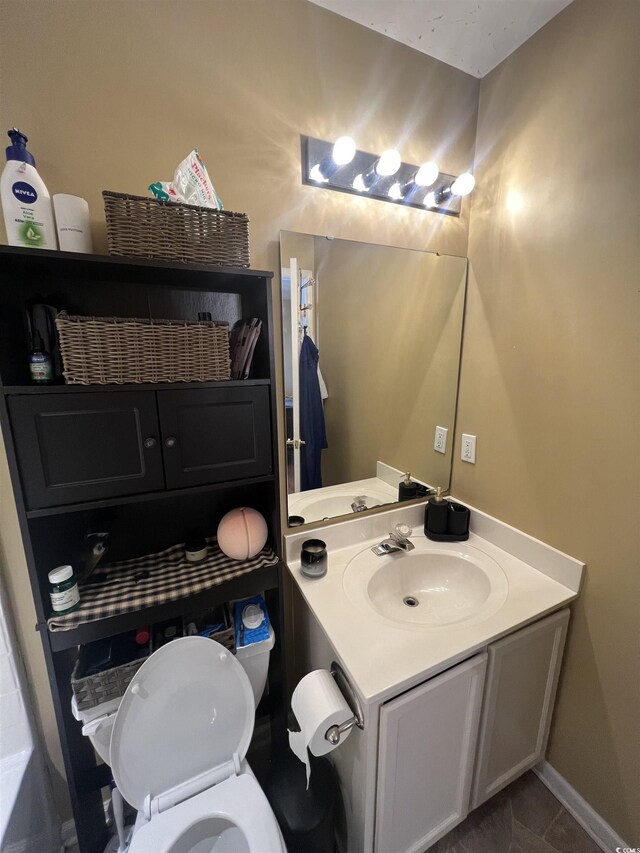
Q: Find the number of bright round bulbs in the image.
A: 4